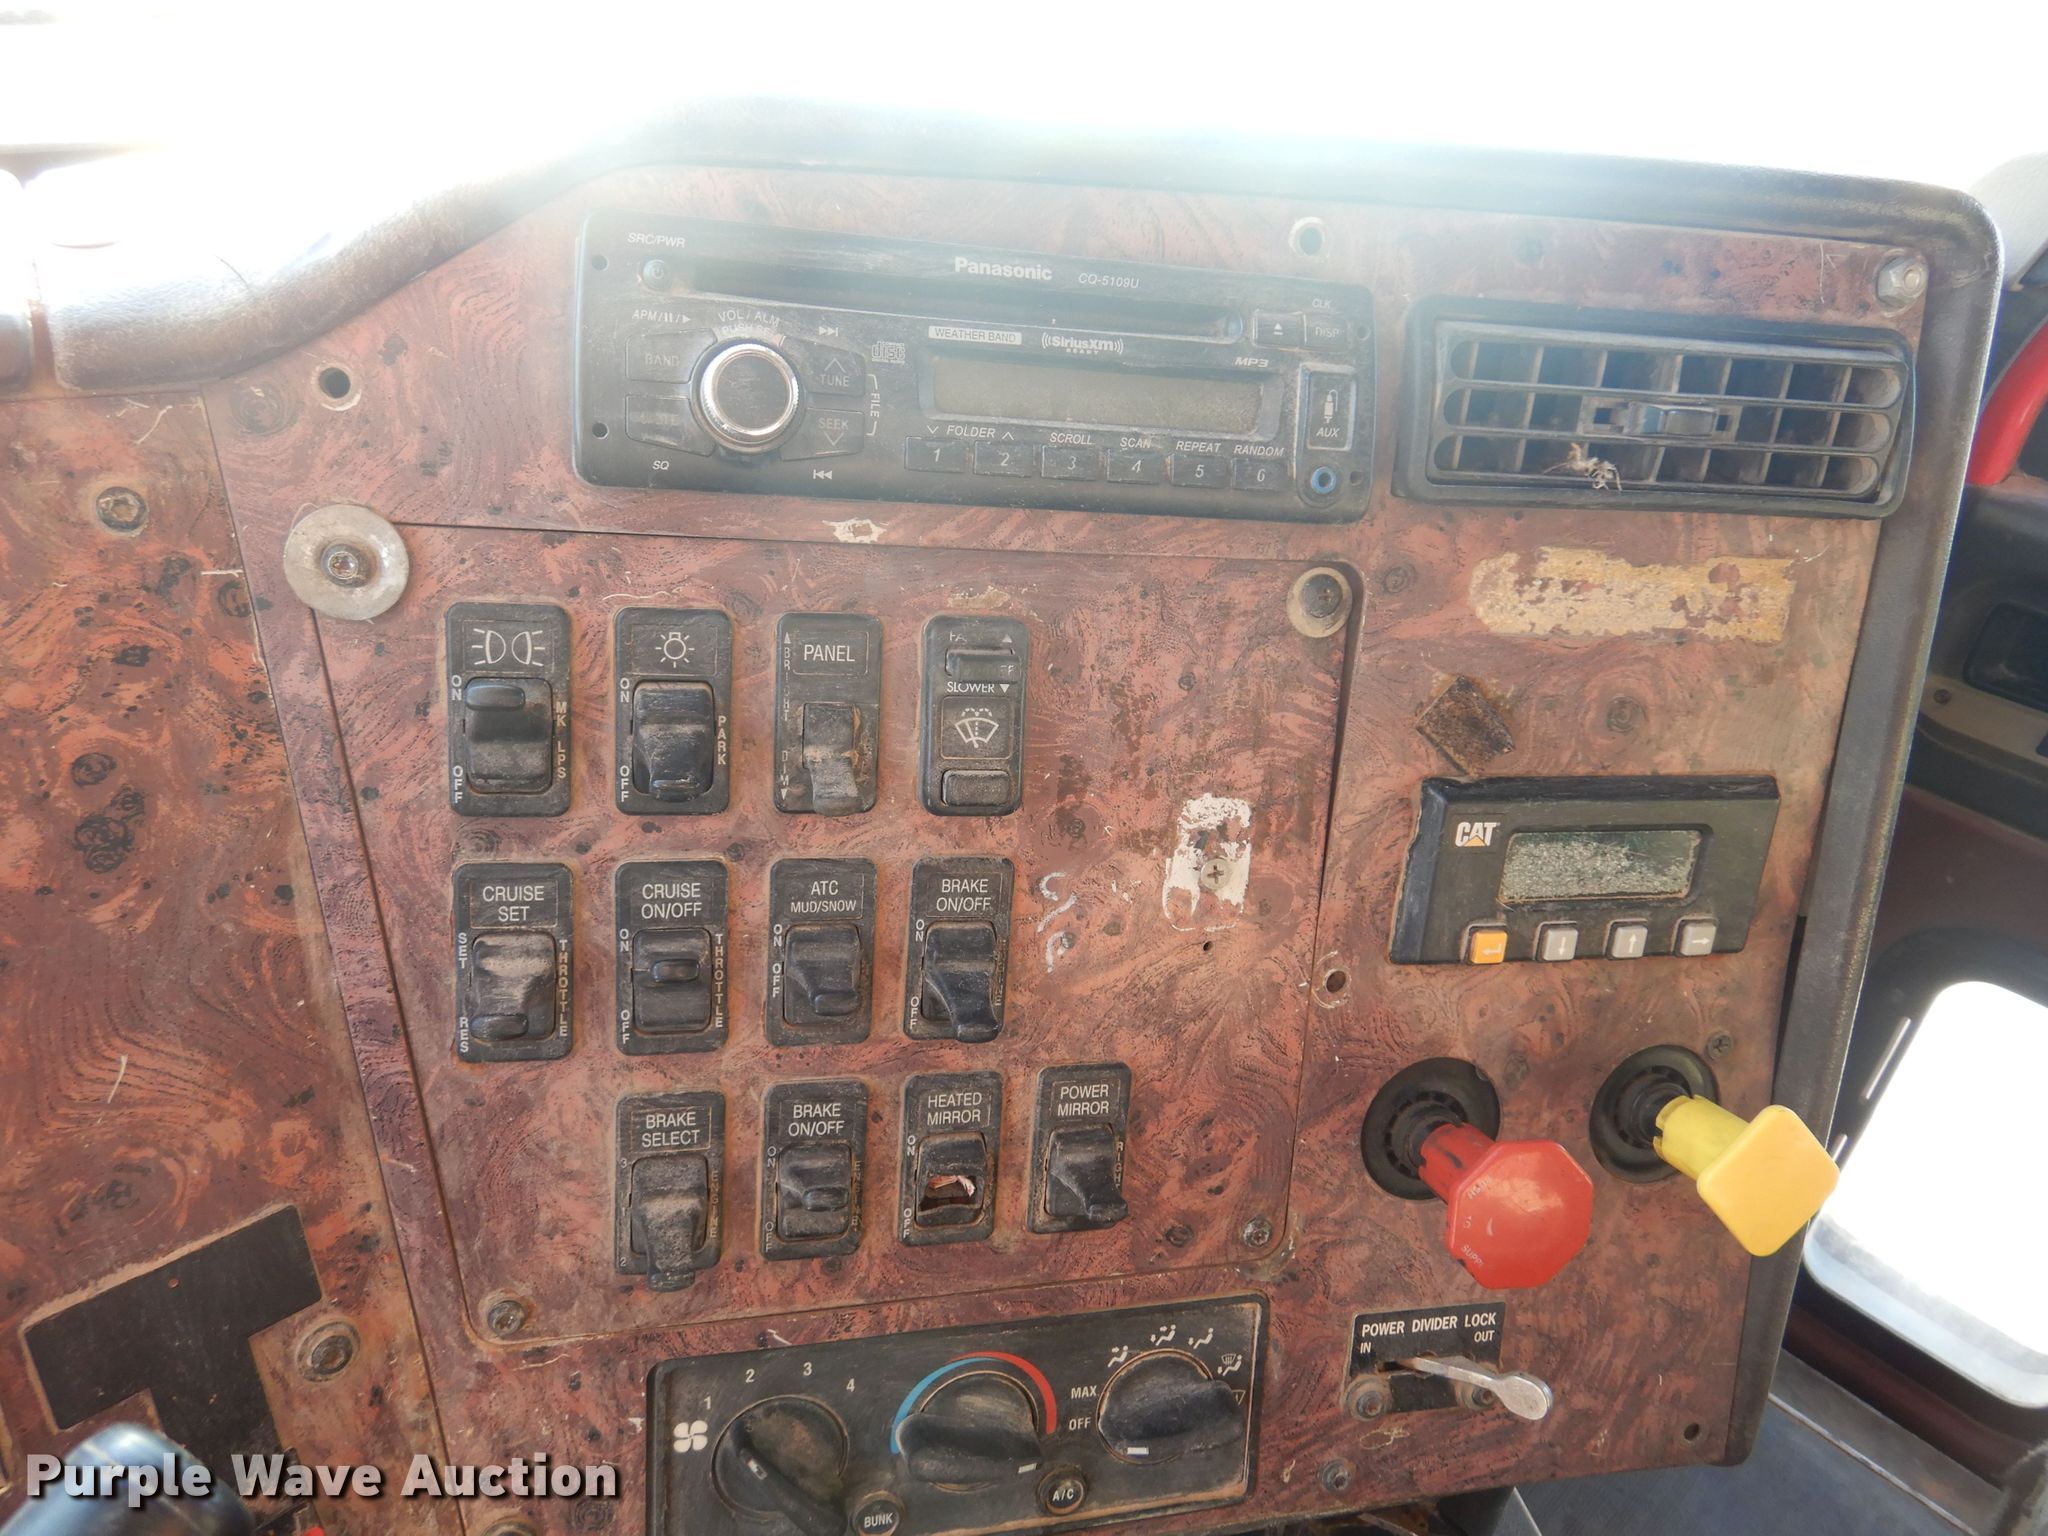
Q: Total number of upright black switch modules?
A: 12